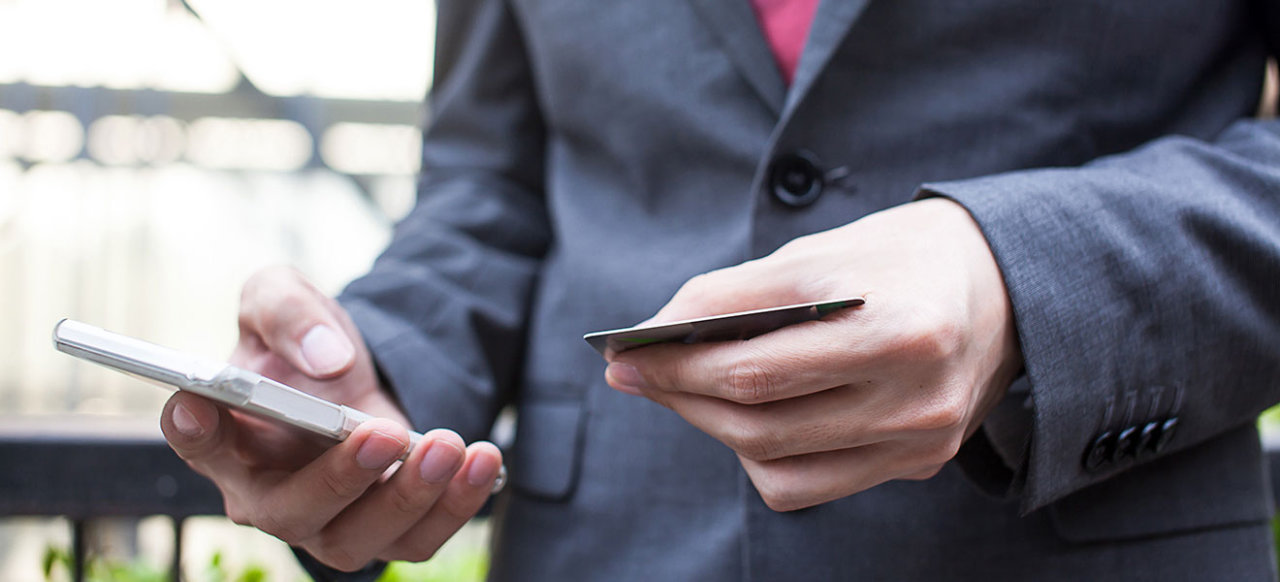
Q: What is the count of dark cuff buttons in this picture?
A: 4